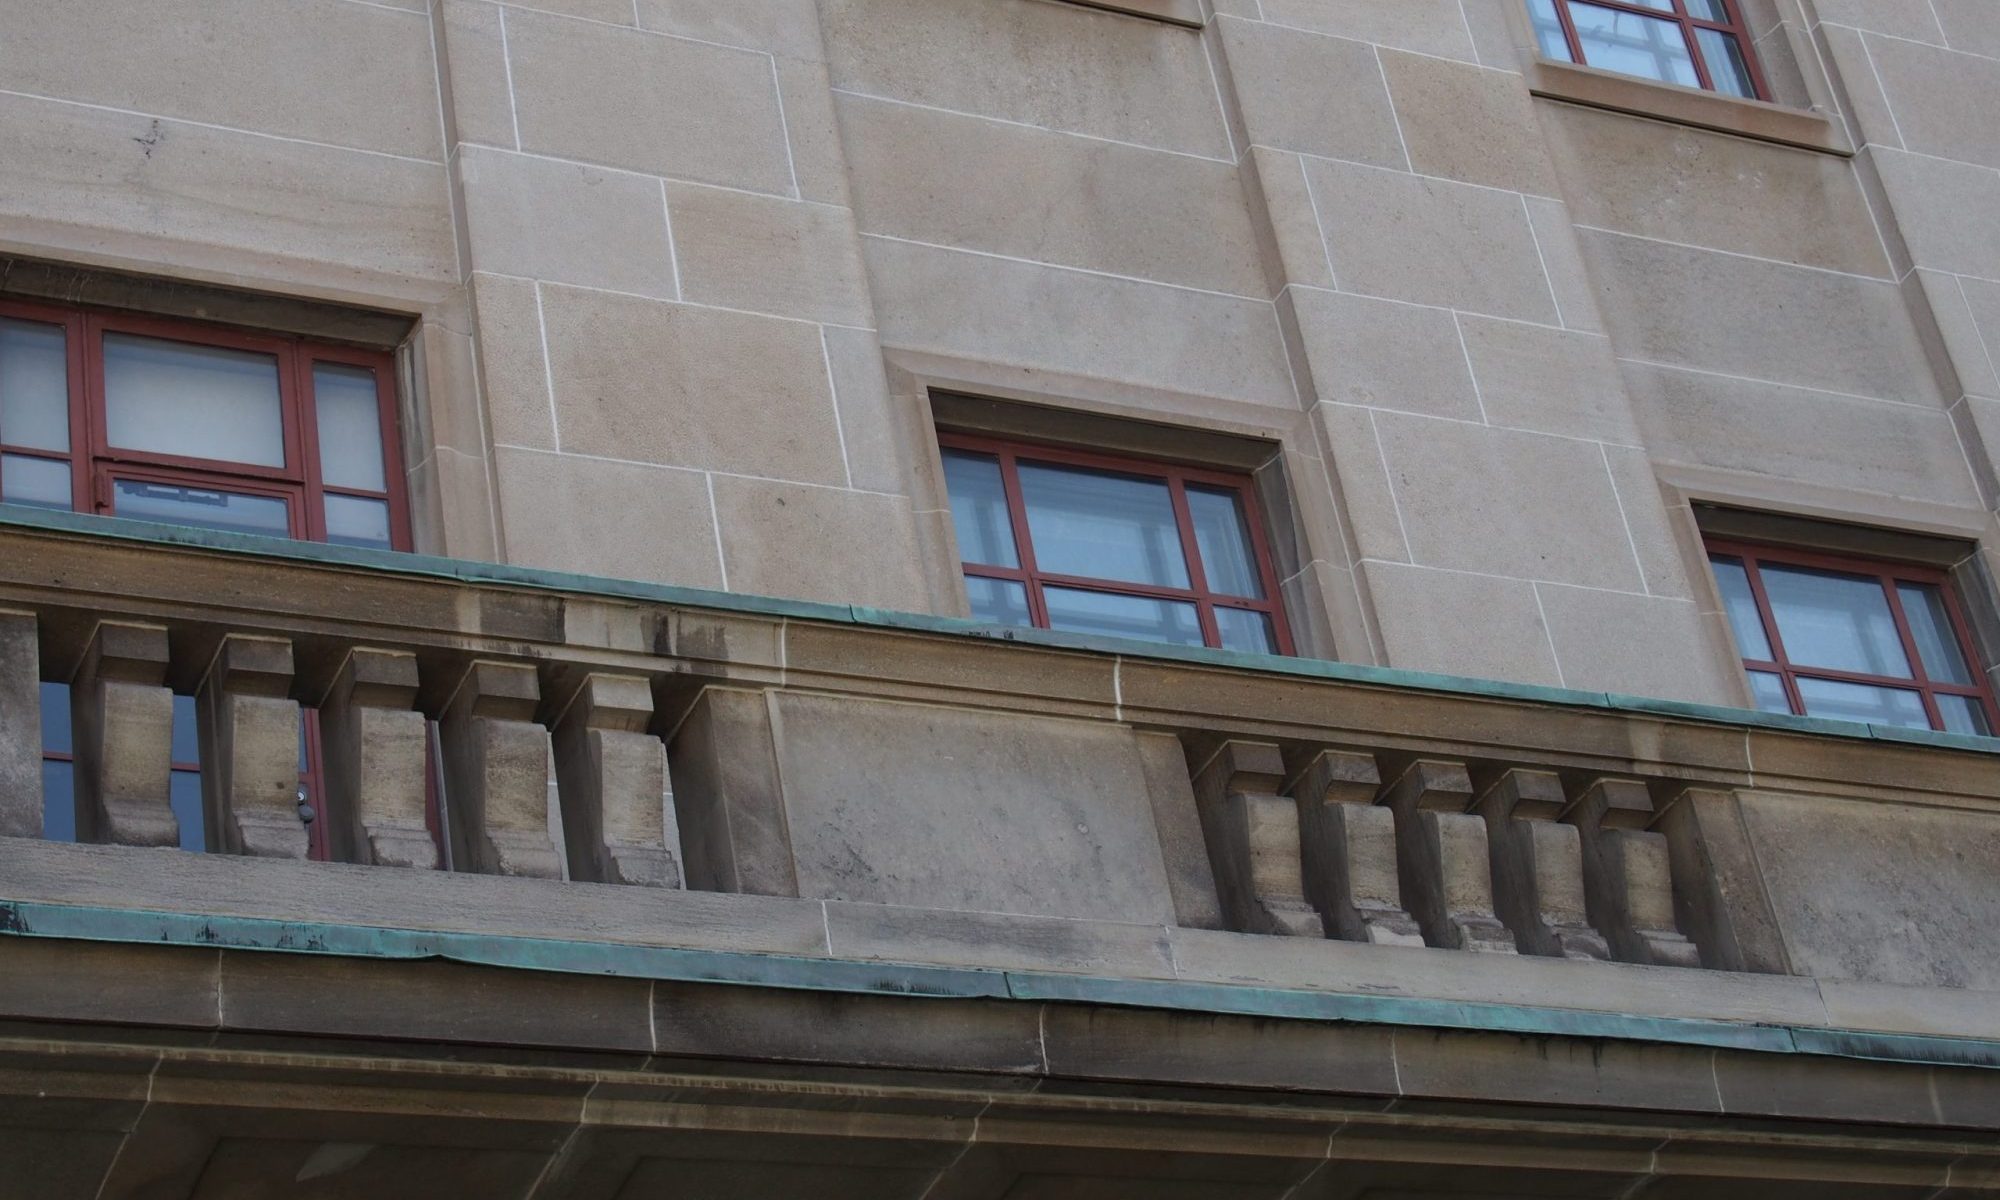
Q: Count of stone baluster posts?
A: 10